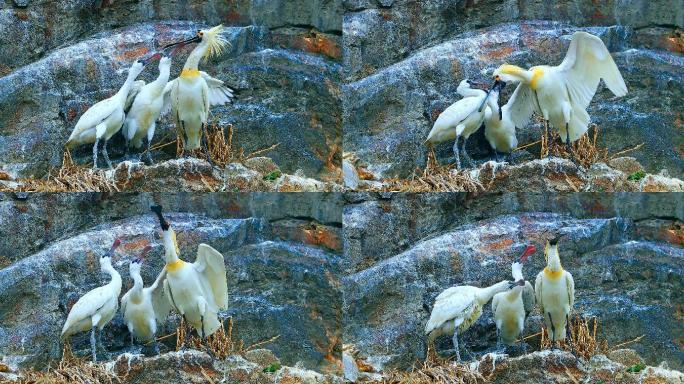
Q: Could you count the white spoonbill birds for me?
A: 12